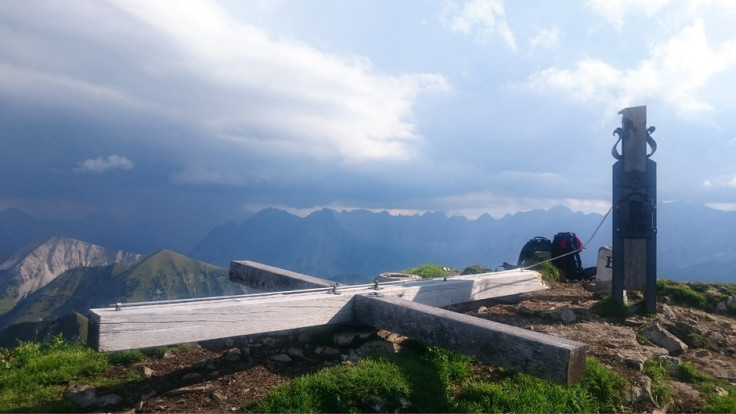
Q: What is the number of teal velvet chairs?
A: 0